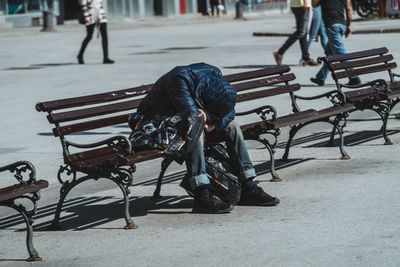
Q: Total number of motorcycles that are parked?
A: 1